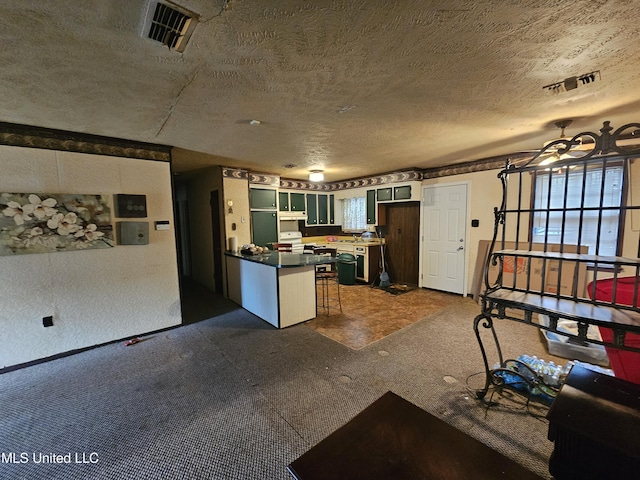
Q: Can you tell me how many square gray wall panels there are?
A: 2